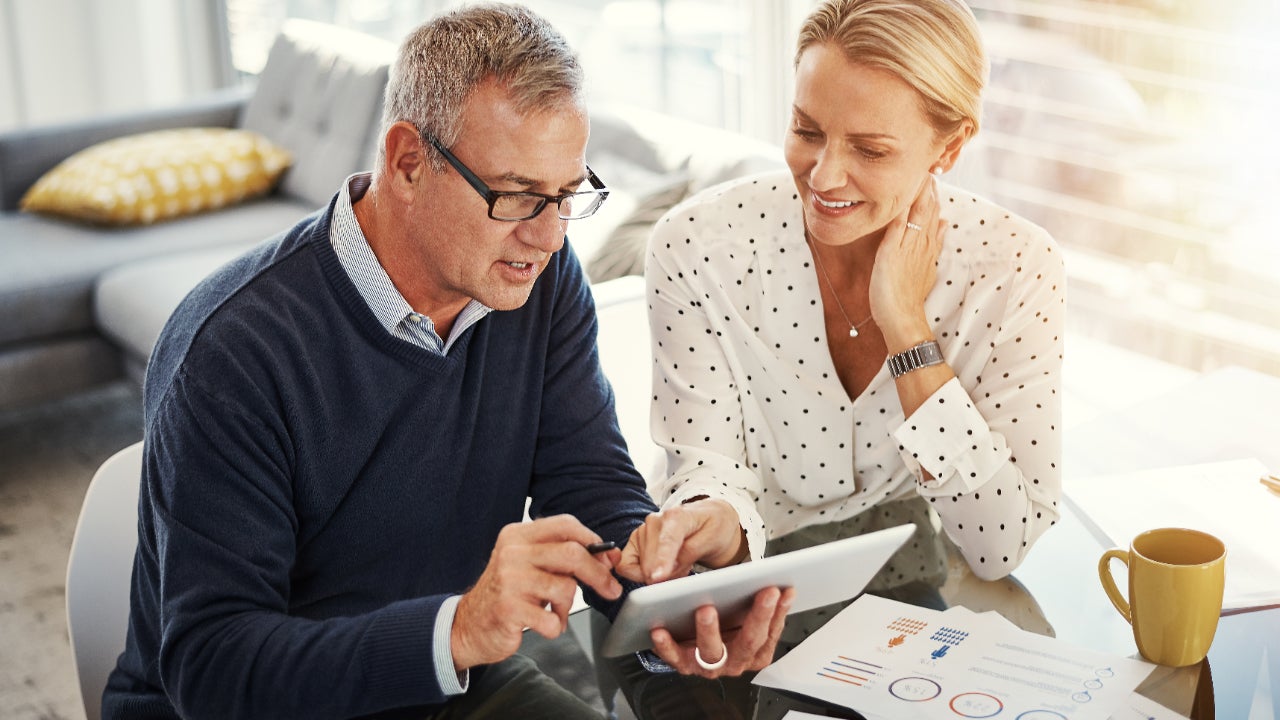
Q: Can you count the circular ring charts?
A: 3